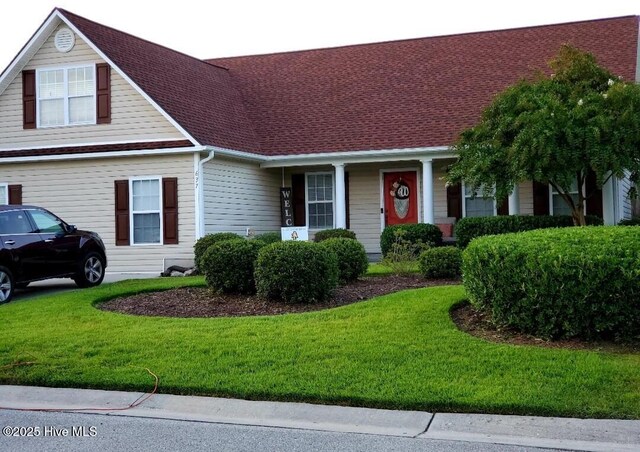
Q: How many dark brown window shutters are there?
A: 11